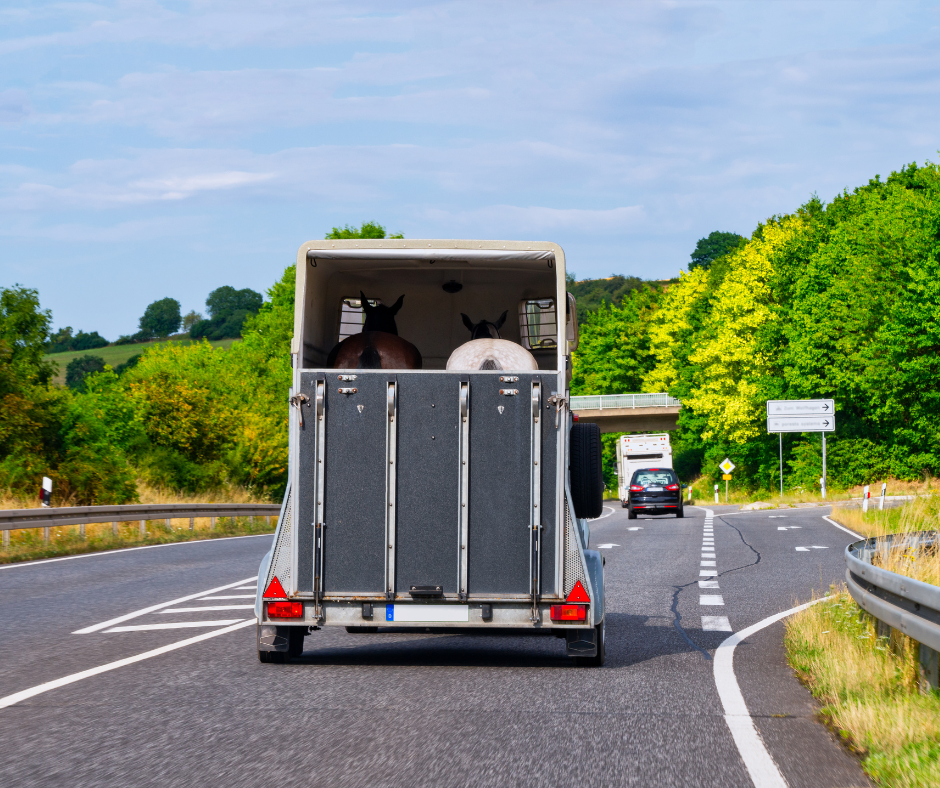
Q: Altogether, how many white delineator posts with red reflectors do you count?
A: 4